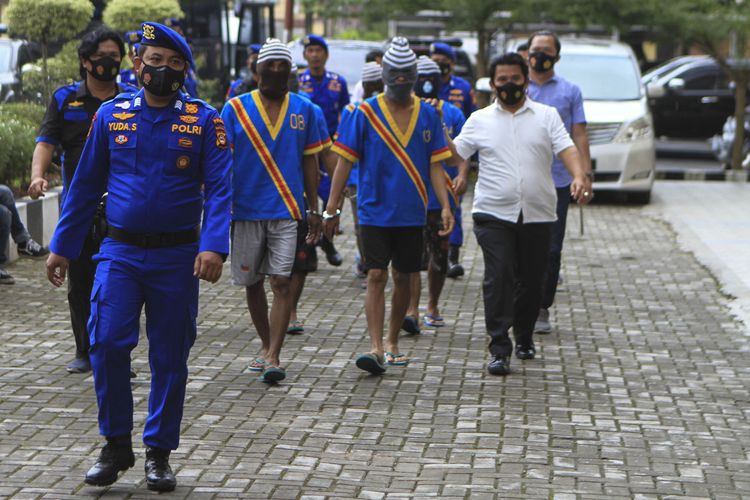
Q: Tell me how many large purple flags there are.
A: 0